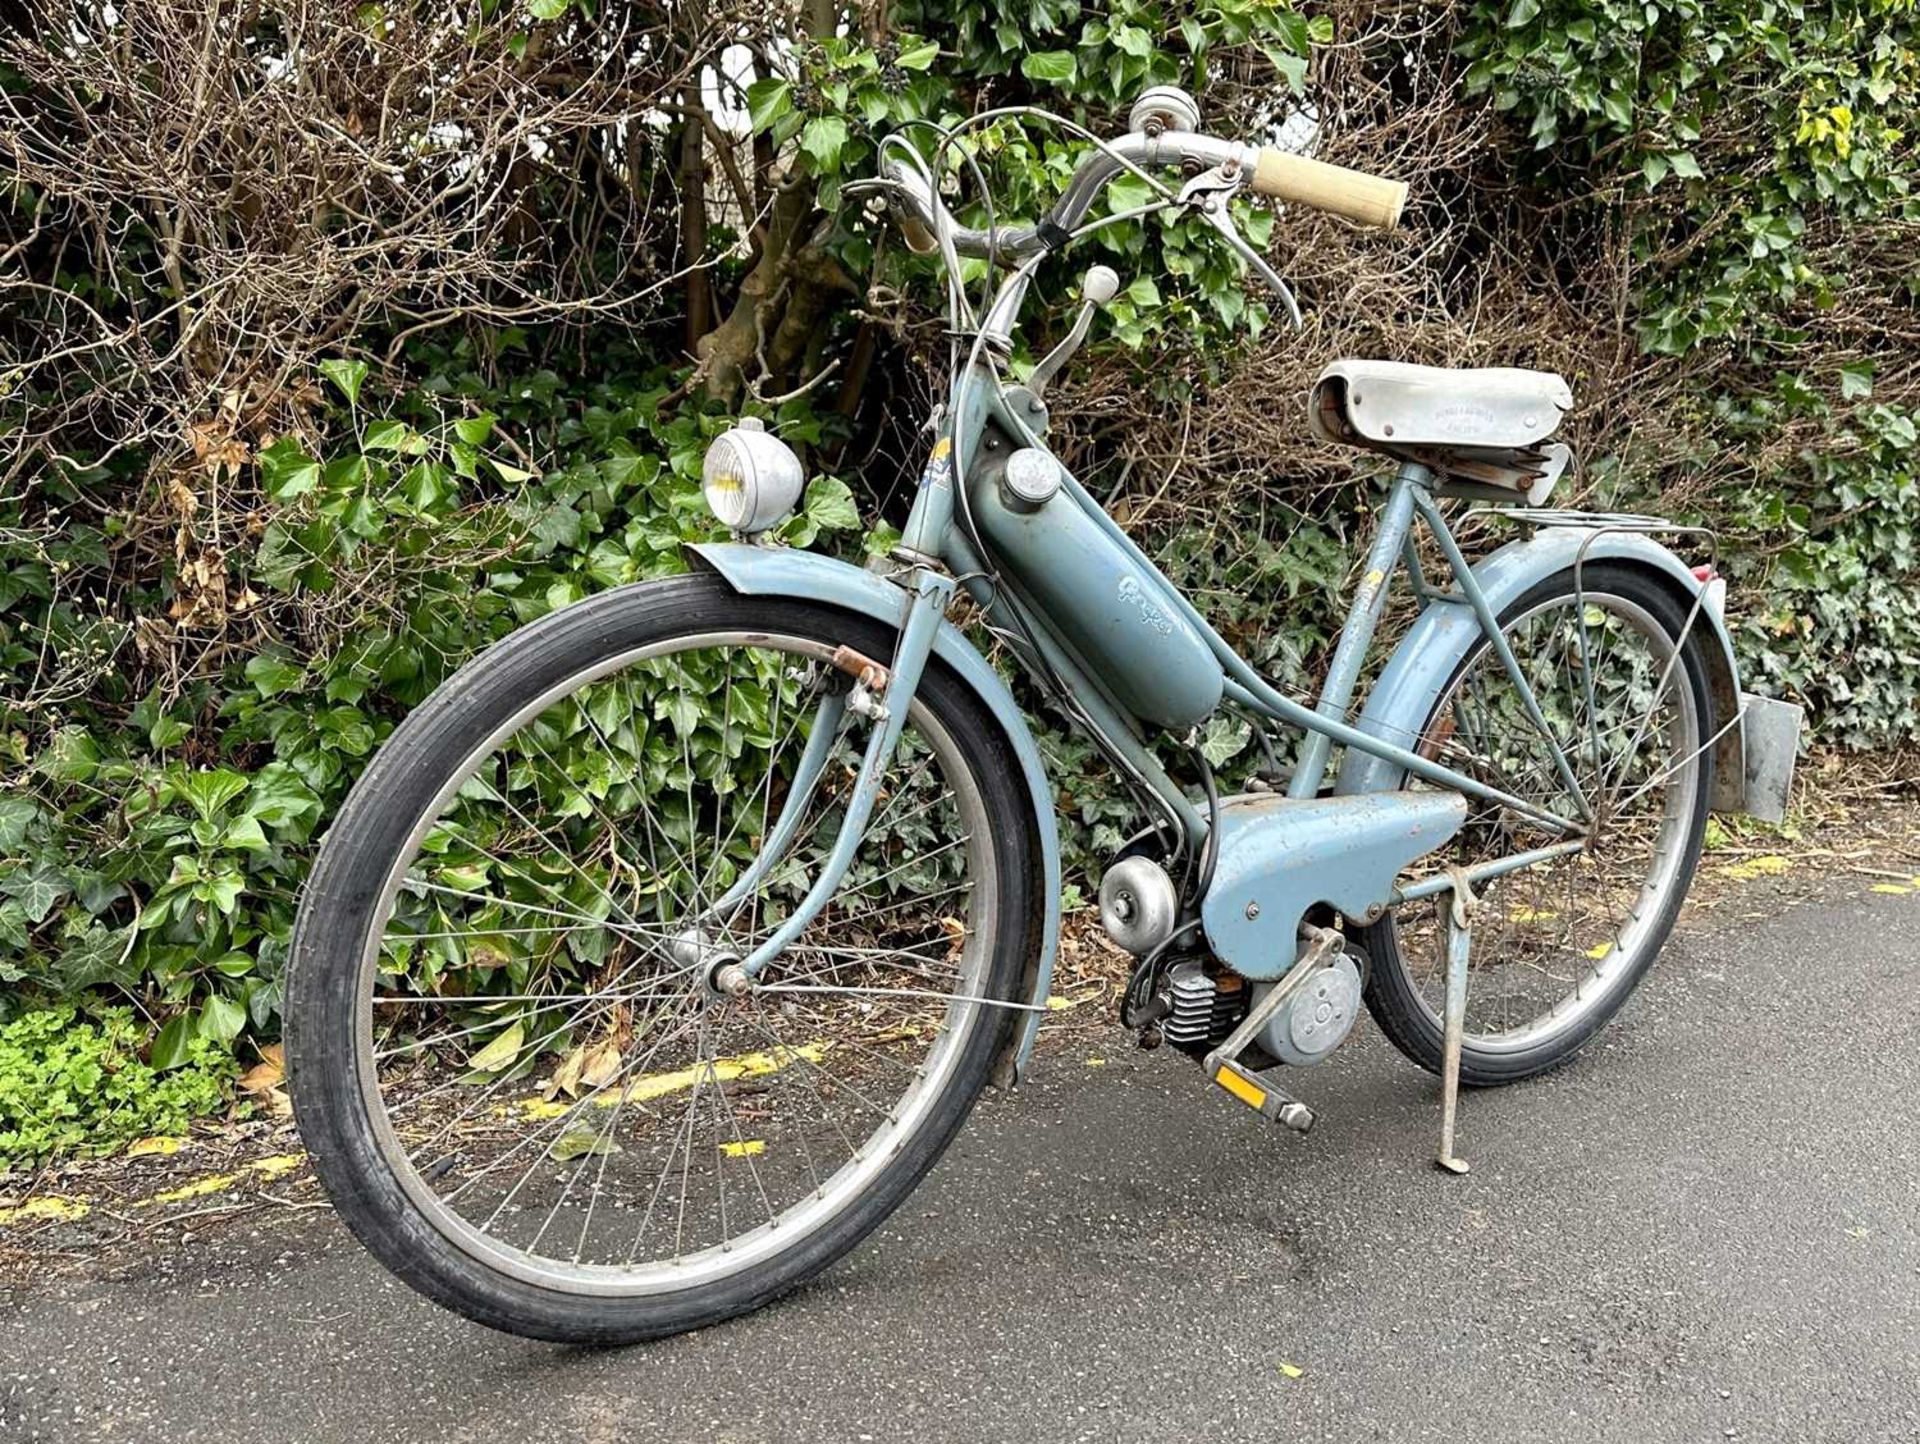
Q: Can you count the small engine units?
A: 1